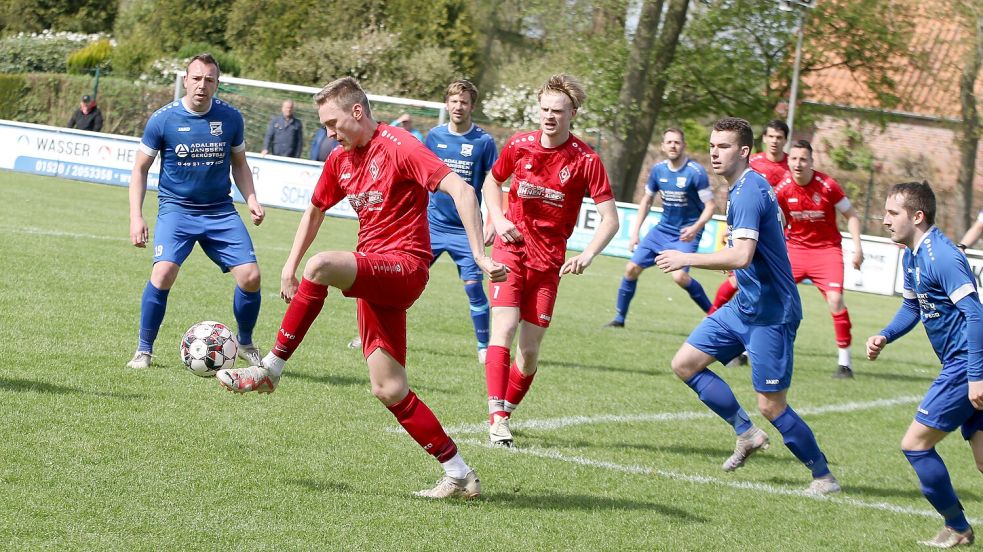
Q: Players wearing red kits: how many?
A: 4